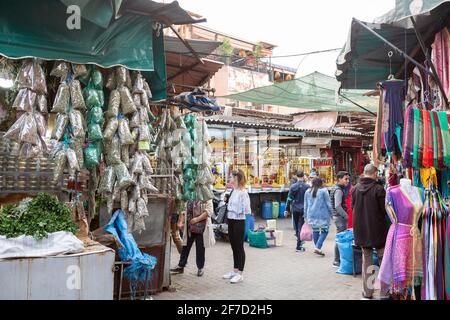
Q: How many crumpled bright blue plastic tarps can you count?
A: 1